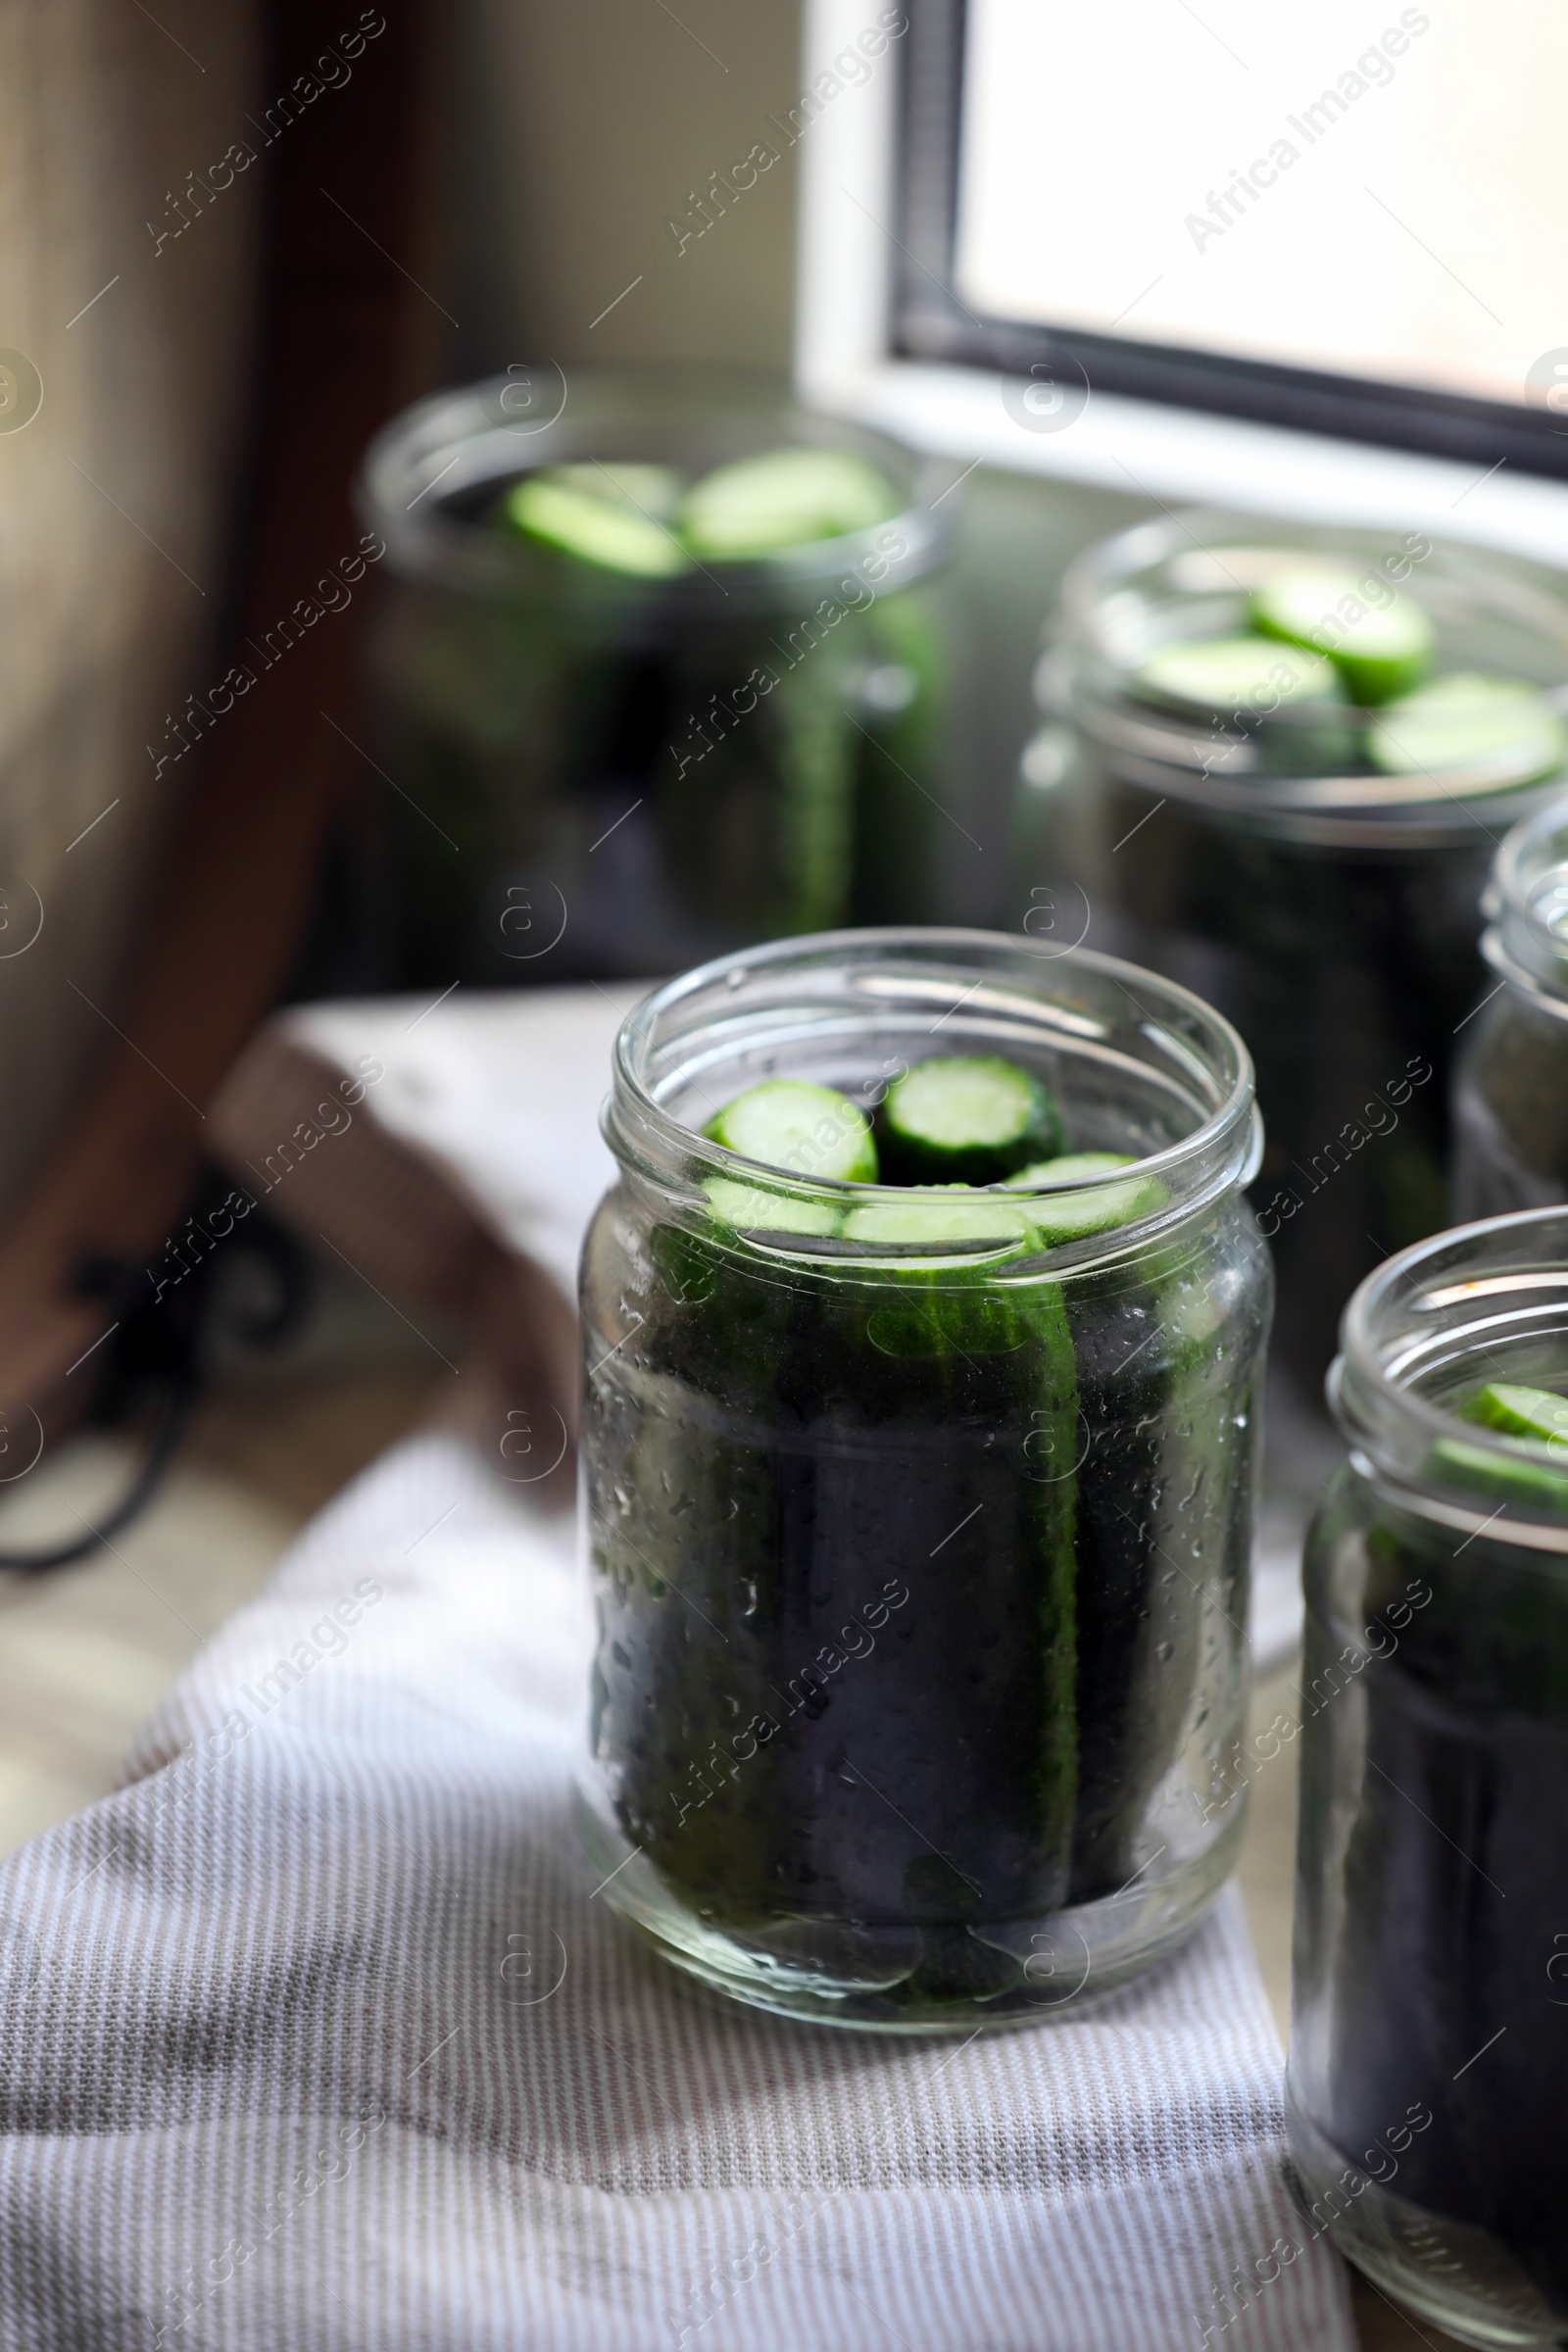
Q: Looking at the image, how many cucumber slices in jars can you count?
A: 13